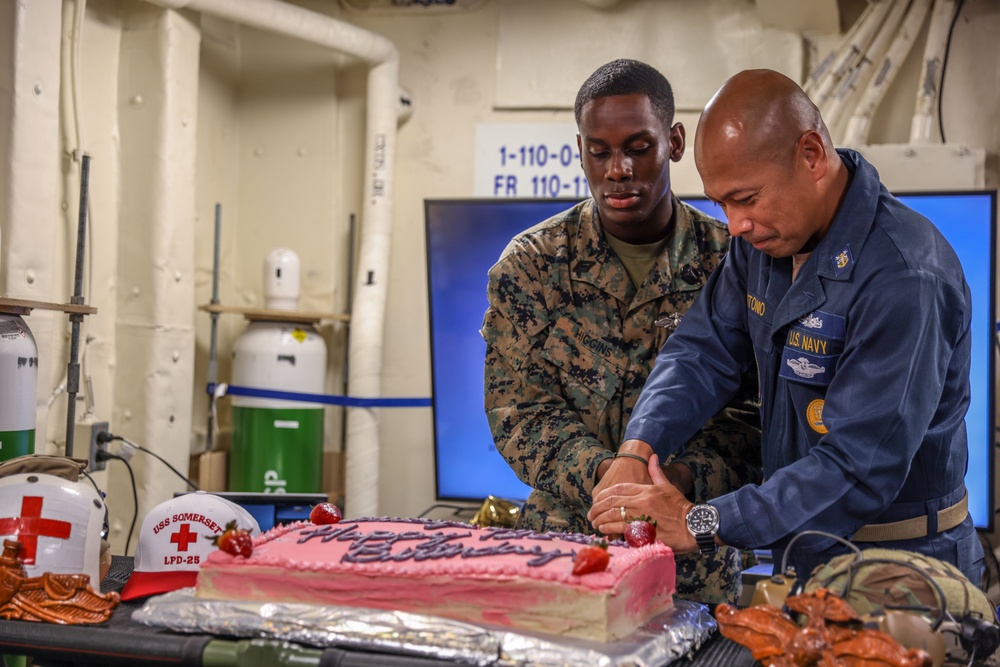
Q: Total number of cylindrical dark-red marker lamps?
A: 0